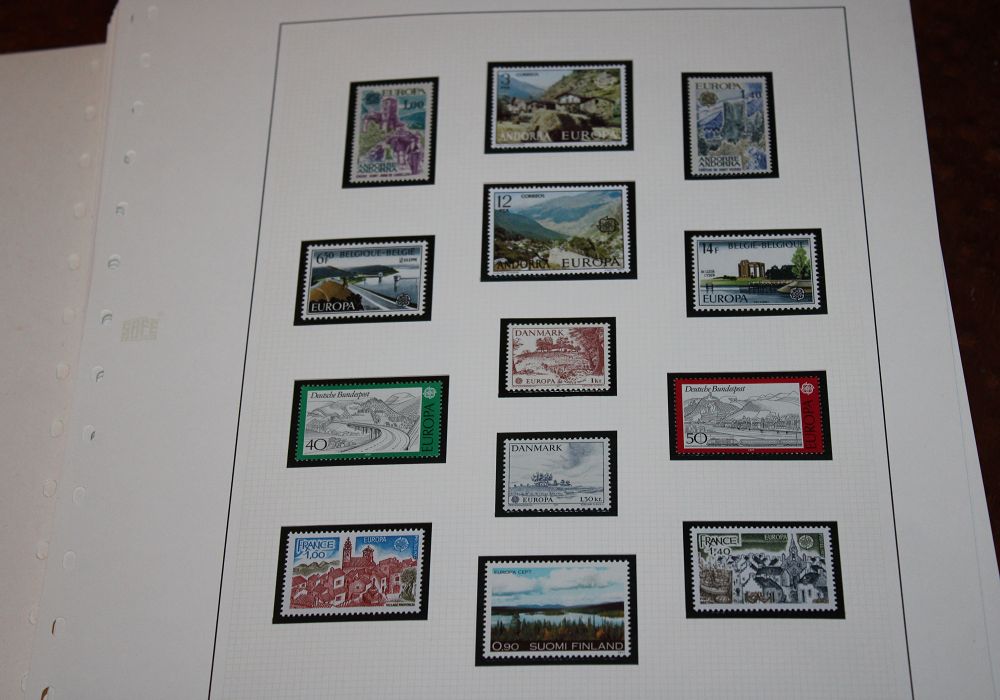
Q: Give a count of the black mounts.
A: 13